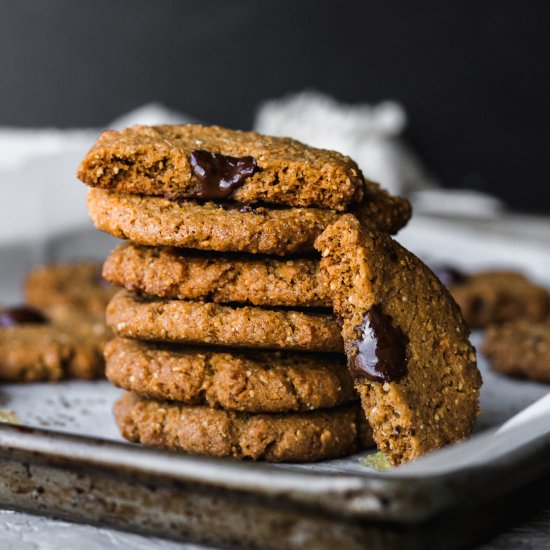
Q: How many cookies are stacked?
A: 6